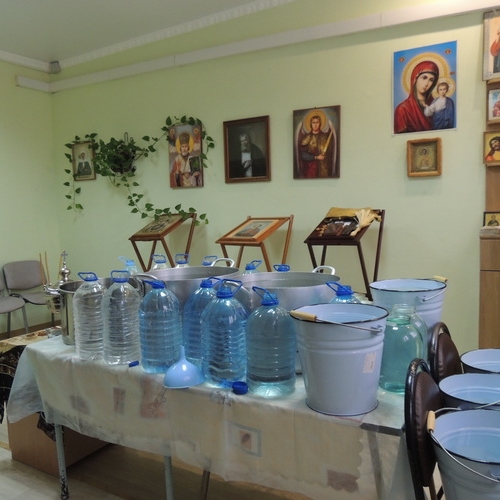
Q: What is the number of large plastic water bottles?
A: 13